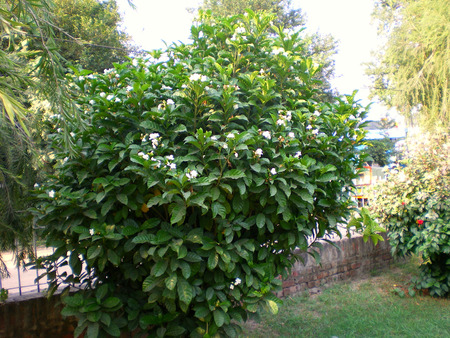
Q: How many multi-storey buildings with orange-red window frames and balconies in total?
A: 0